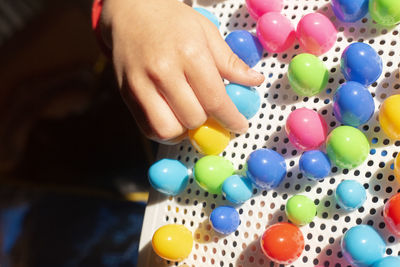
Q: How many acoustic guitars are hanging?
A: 0